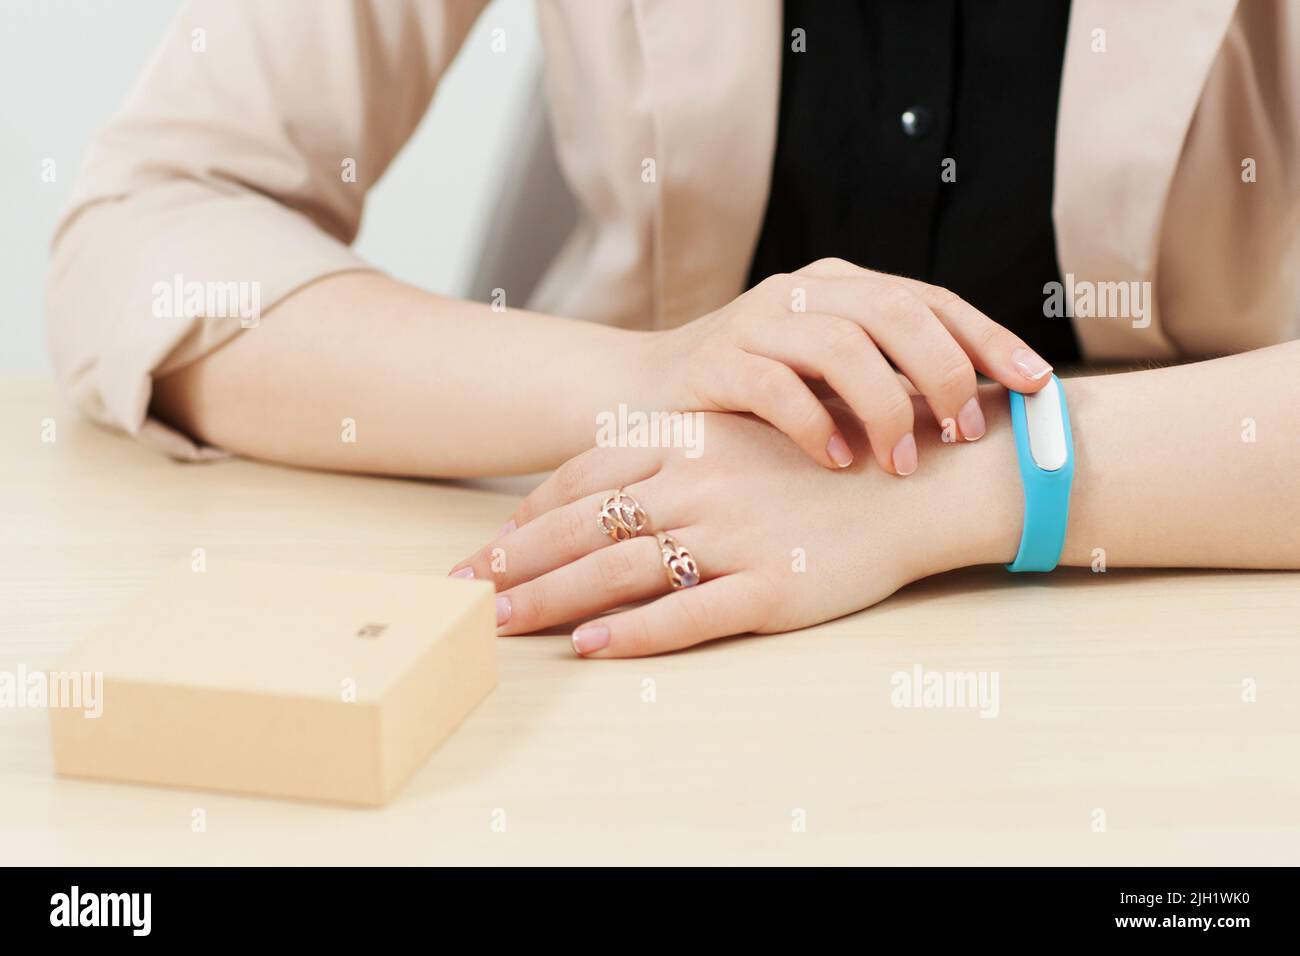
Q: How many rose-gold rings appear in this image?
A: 2